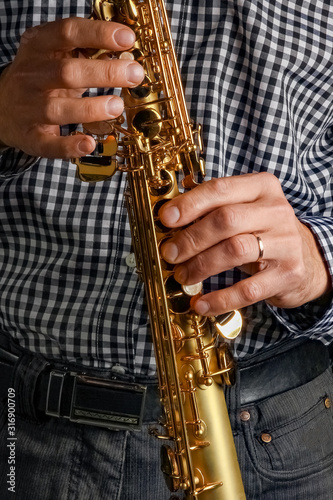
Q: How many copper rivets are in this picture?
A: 3